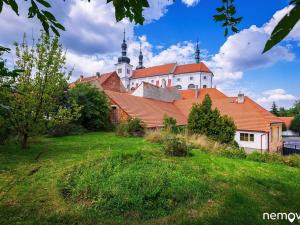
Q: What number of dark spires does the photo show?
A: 3